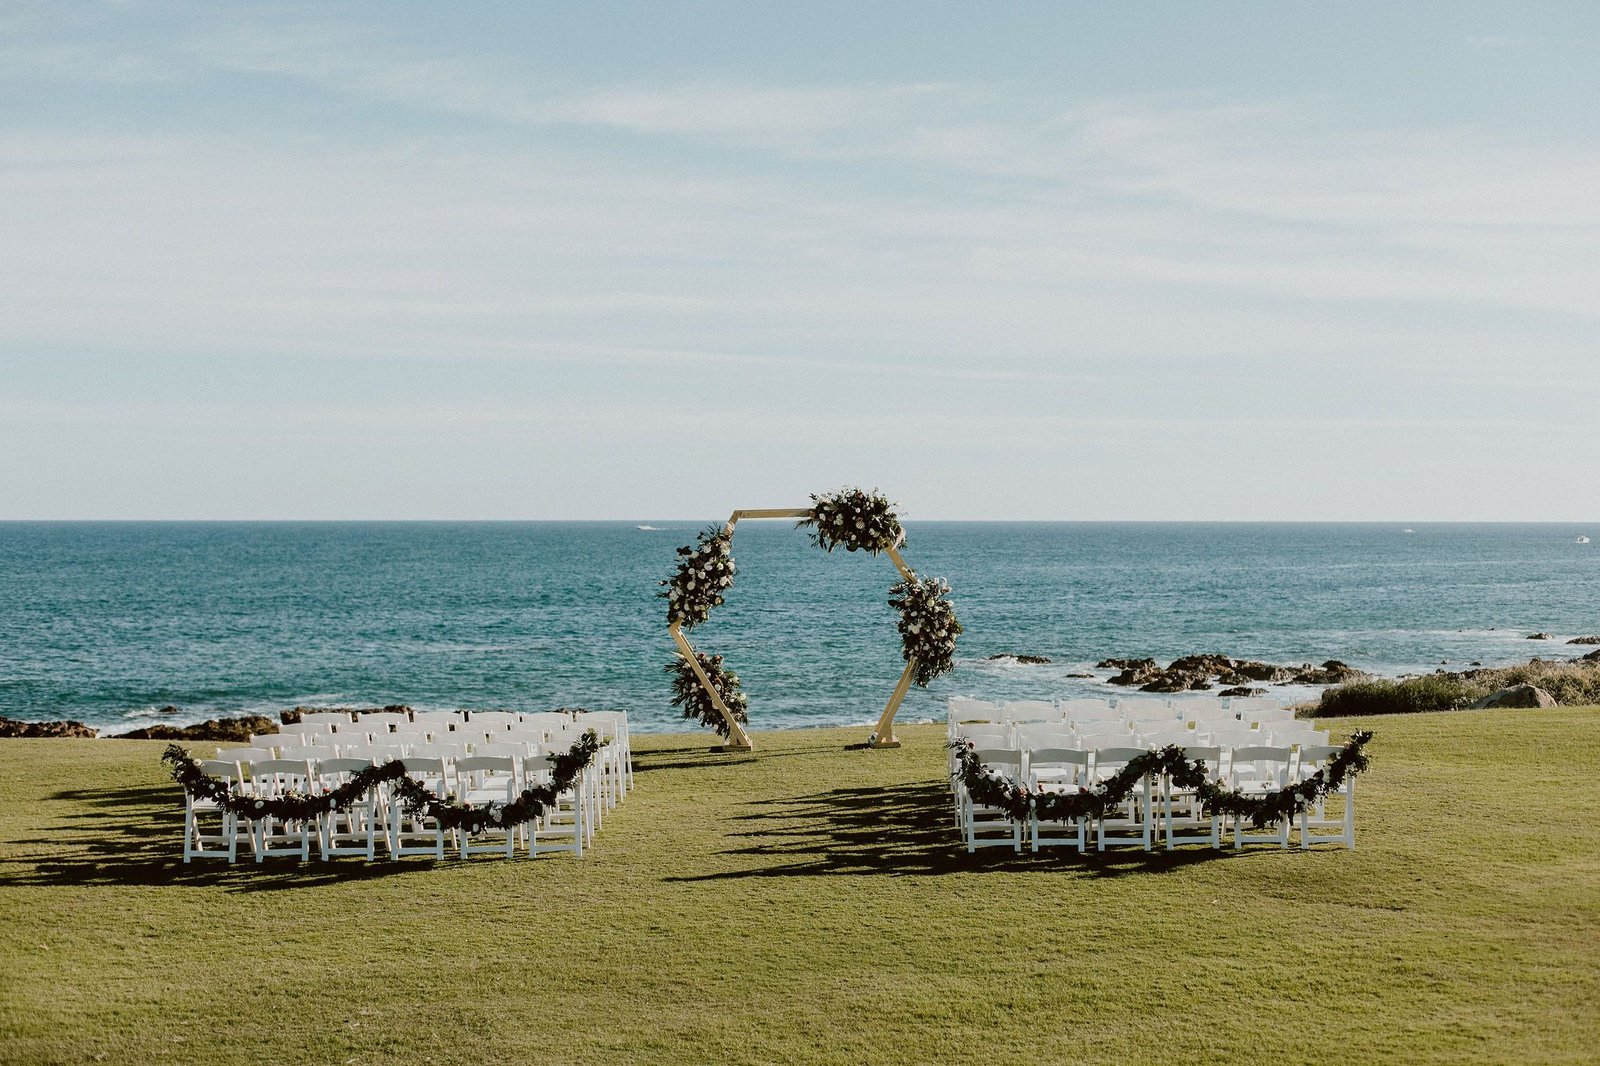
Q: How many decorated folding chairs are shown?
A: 12